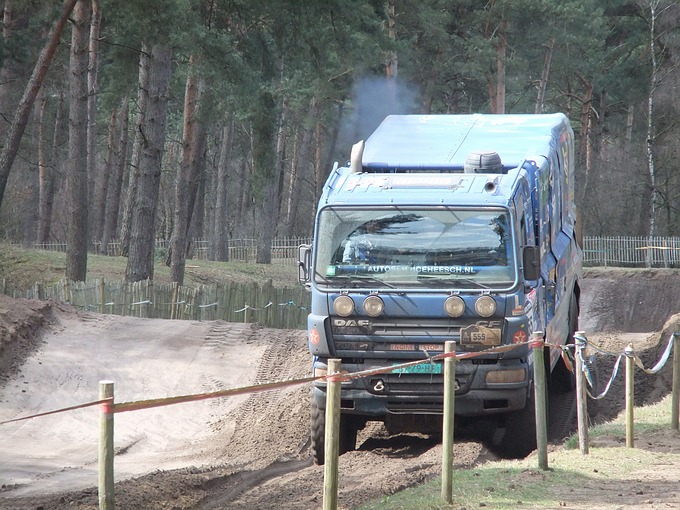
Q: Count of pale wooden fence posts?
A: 7